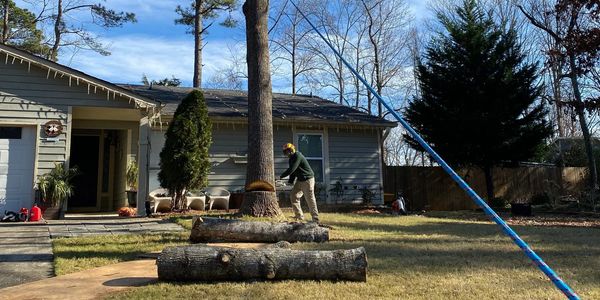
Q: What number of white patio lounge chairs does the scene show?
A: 3